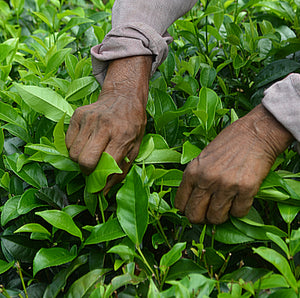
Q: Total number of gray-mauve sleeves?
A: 2